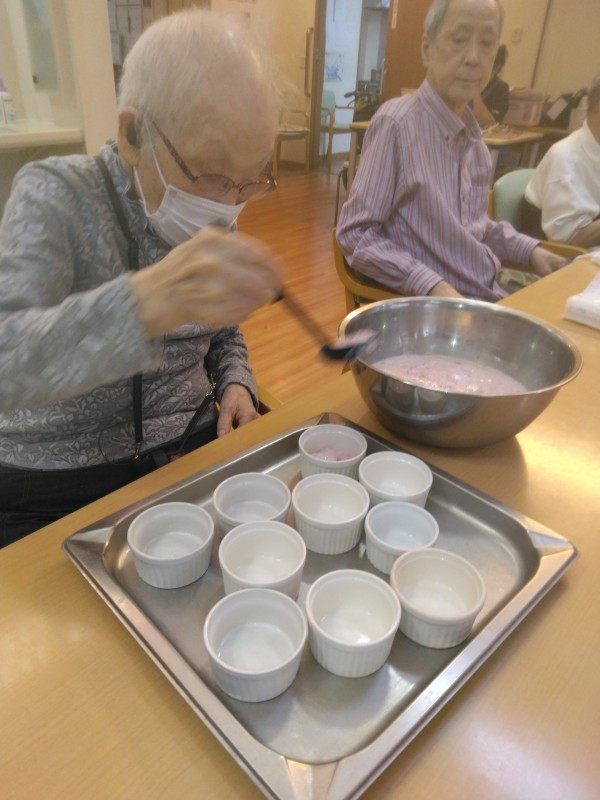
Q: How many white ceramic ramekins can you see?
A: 10